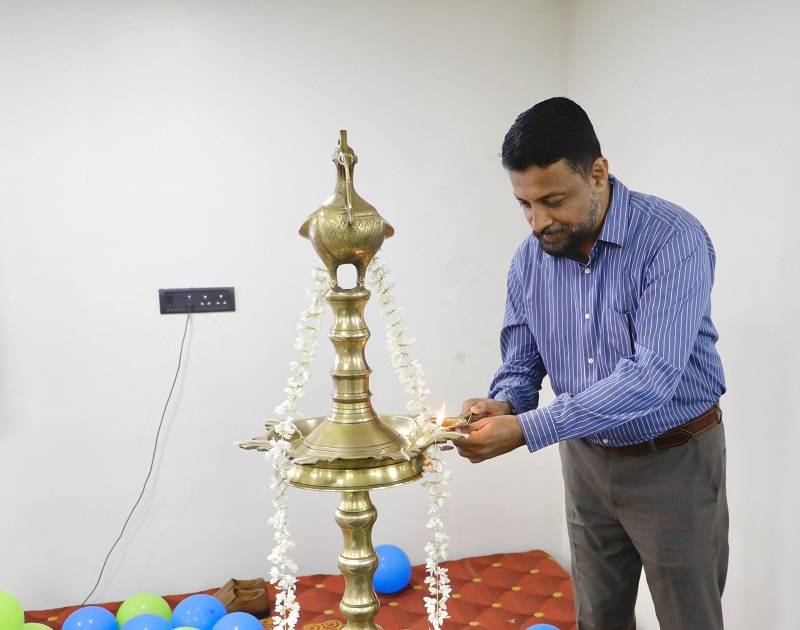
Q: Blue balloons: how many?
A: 6